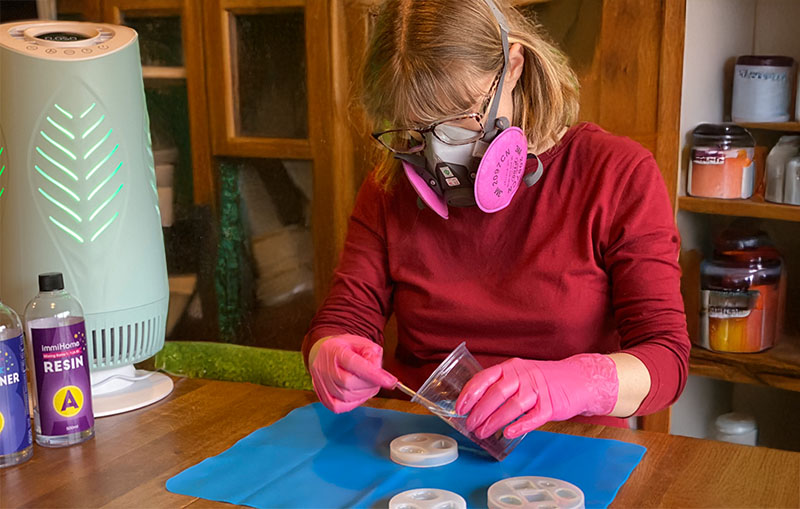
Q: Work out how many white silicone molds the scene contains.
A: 3